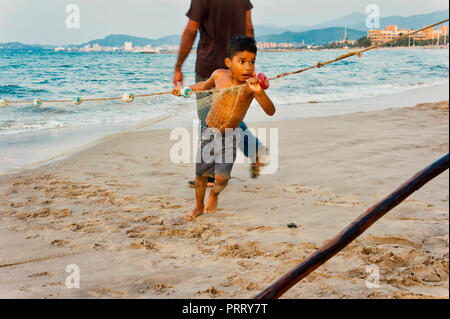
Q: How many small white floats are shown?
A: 5